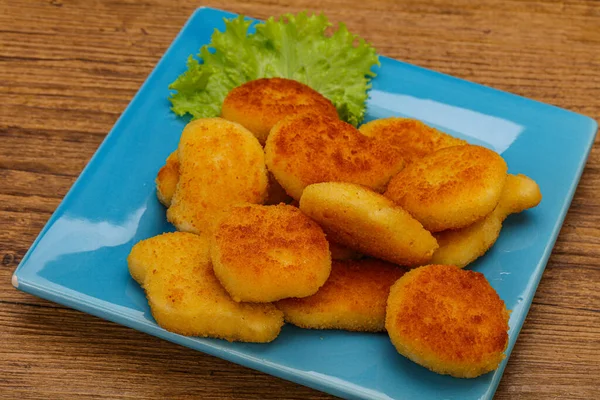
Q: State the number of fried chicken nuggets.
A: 12